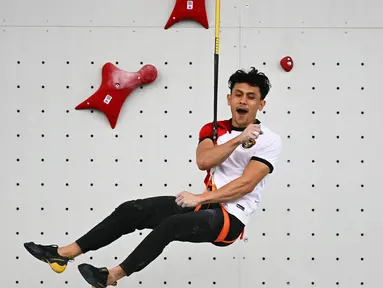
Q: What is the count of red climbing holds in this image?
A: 3